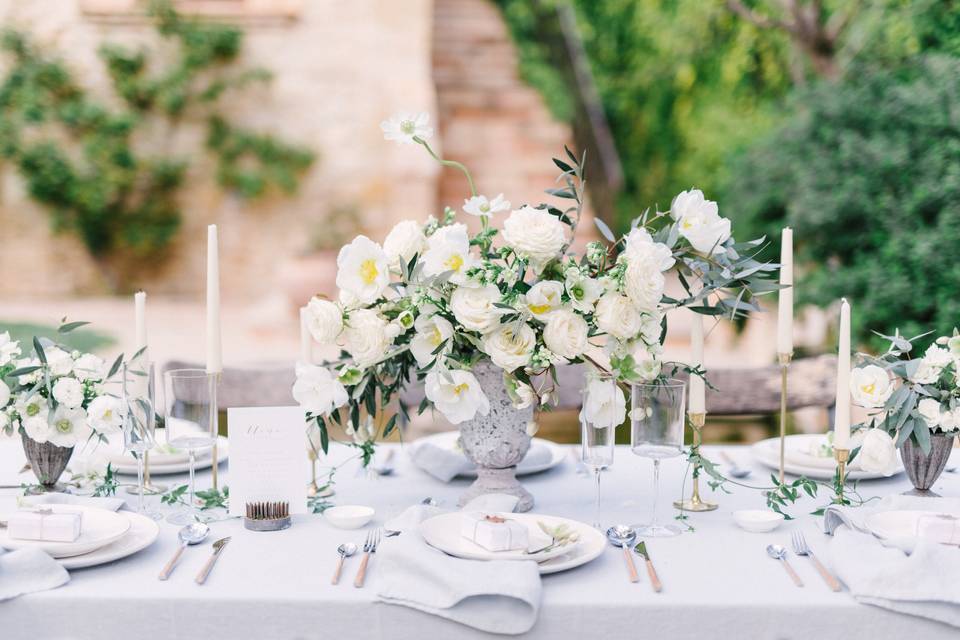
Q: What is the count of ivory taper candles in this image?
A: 6